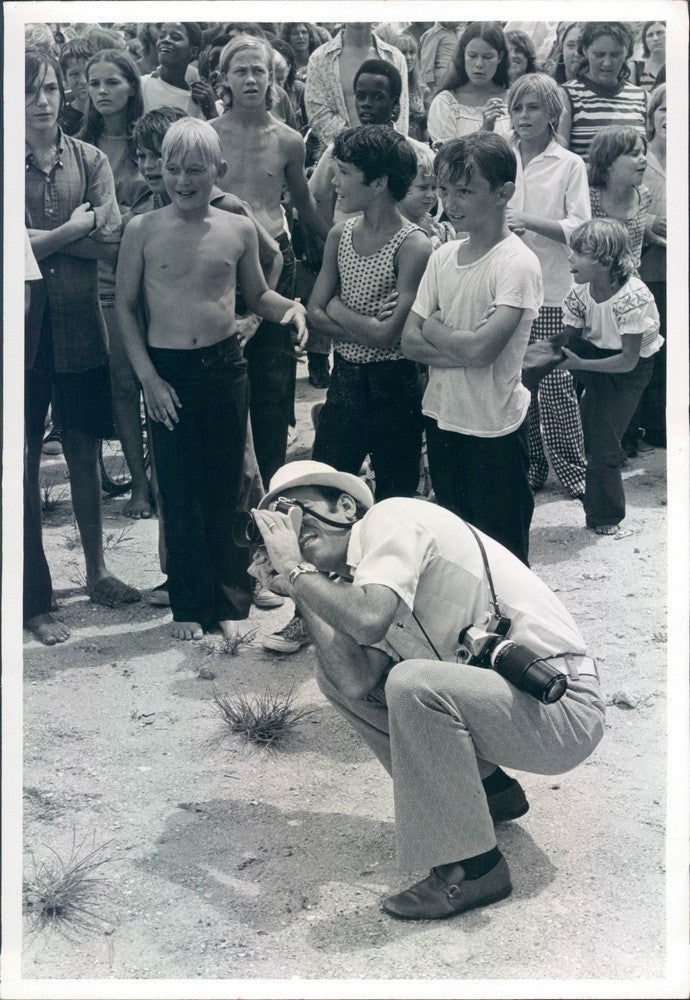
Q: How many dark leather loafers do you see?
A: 2